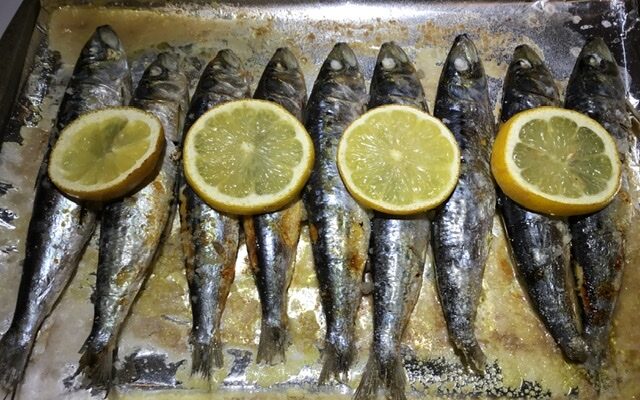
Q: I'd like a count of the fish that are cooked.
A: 9